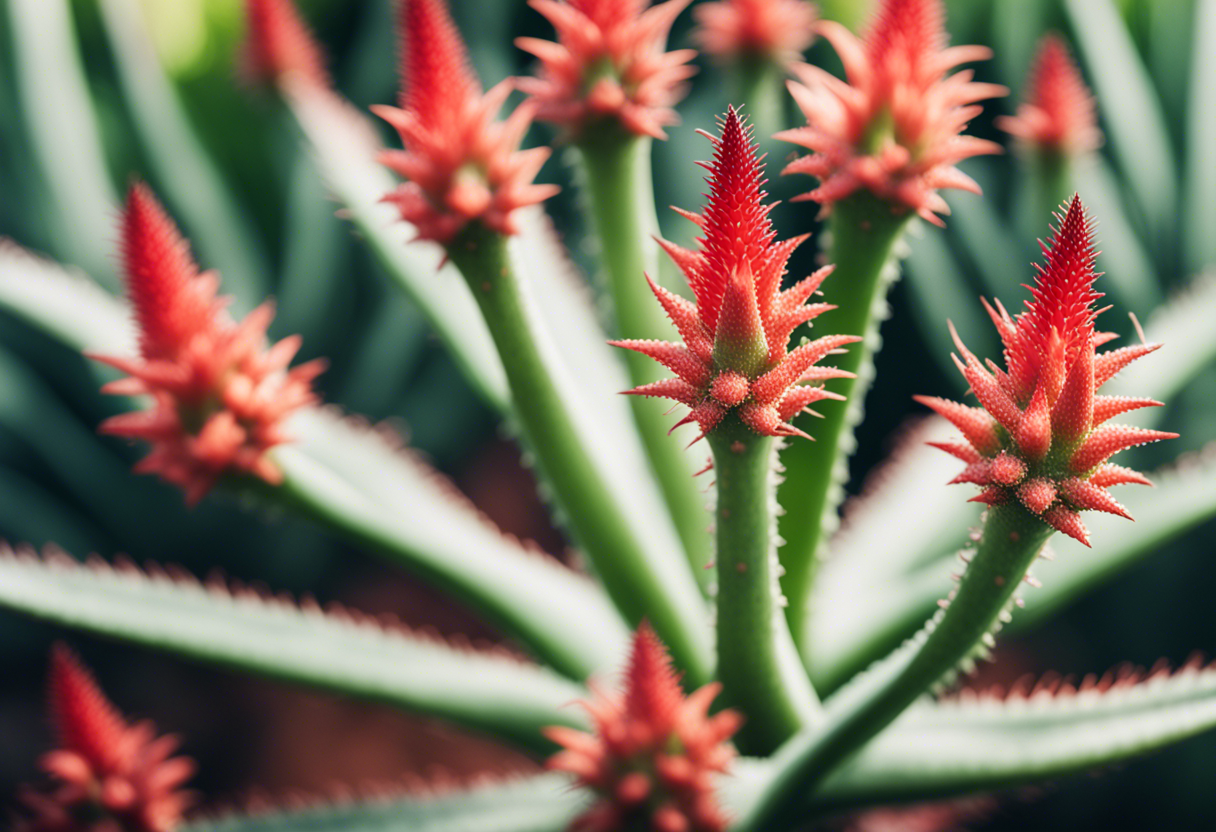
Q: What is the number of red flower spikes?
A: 11